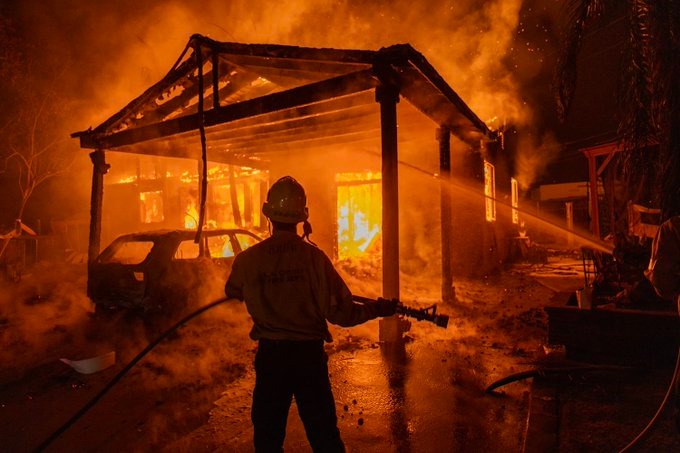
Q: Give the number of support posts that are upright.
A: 3